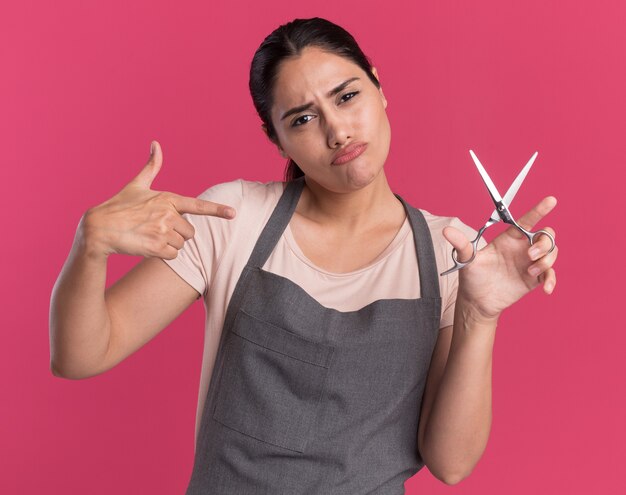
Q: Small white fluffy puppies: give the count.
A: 0